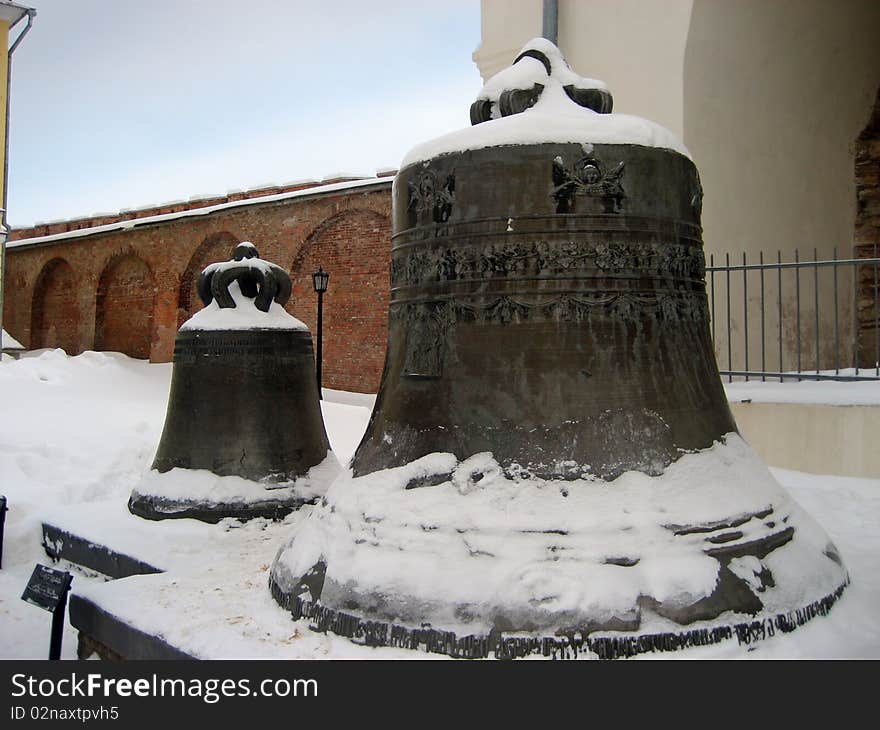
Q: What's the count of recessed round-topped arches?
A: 4